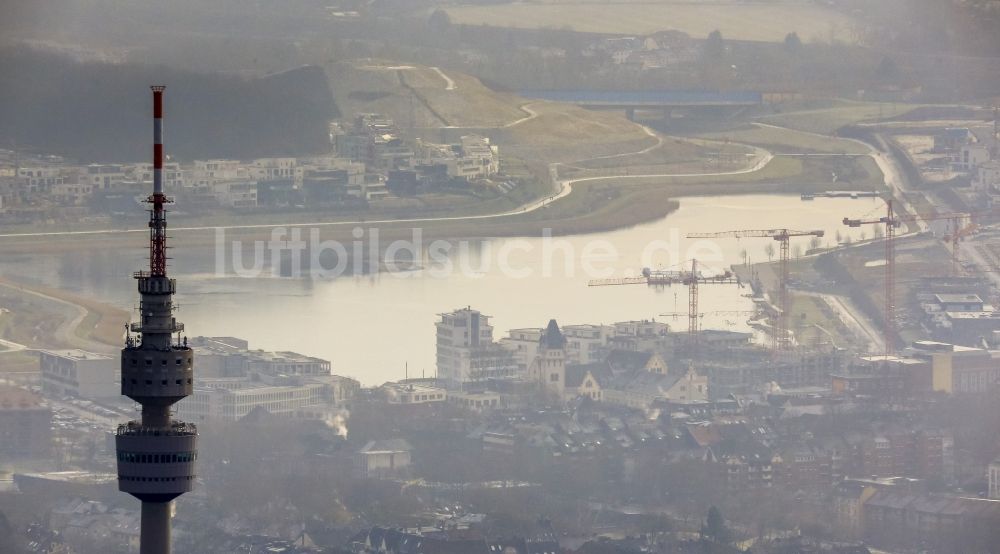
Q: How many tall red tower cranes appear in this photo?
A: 4